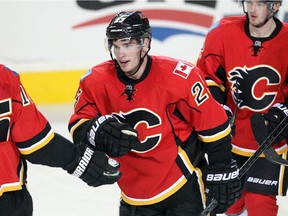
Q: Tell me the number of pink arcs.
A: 1